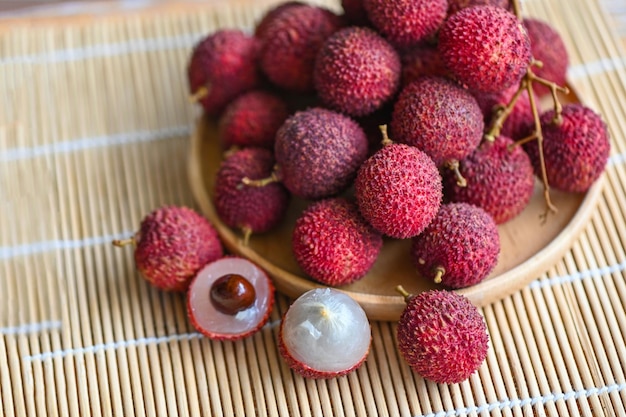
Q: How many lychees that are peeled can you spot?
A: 2